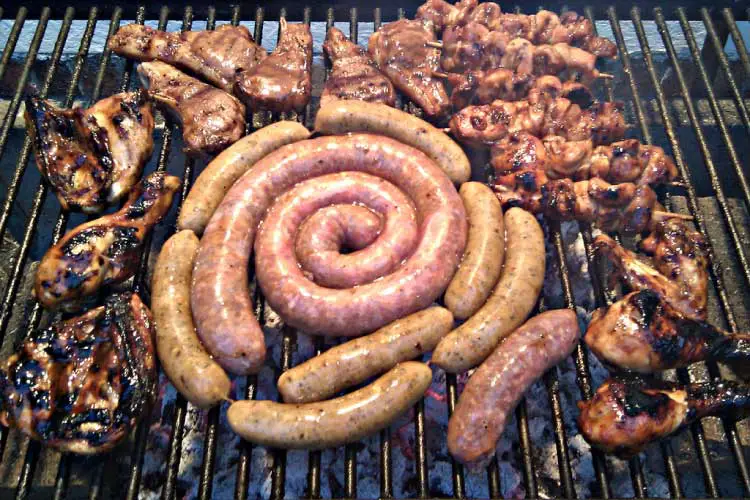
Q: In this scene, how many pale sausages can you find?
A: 7